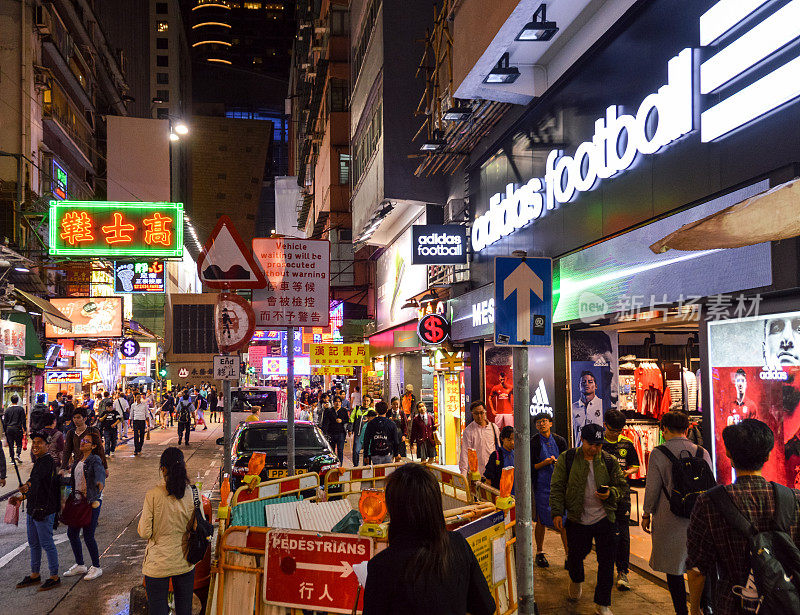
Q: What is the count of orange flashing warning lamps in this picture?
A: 5